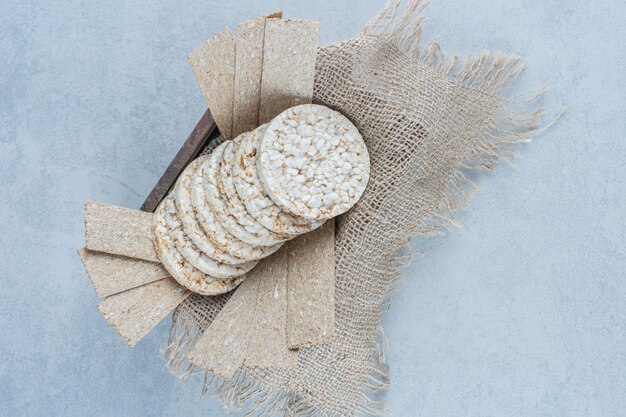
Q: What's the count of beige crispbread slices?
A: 9